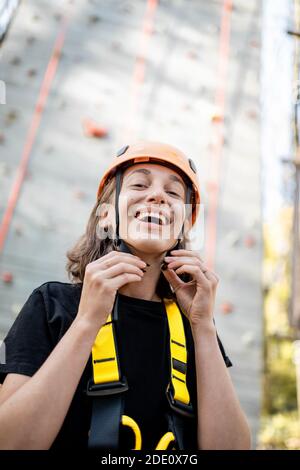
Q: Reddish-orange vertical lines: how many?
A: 3